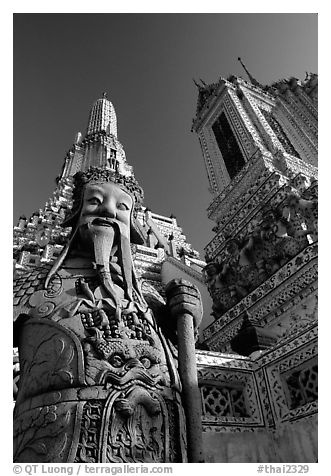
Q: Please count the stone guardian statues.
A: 1